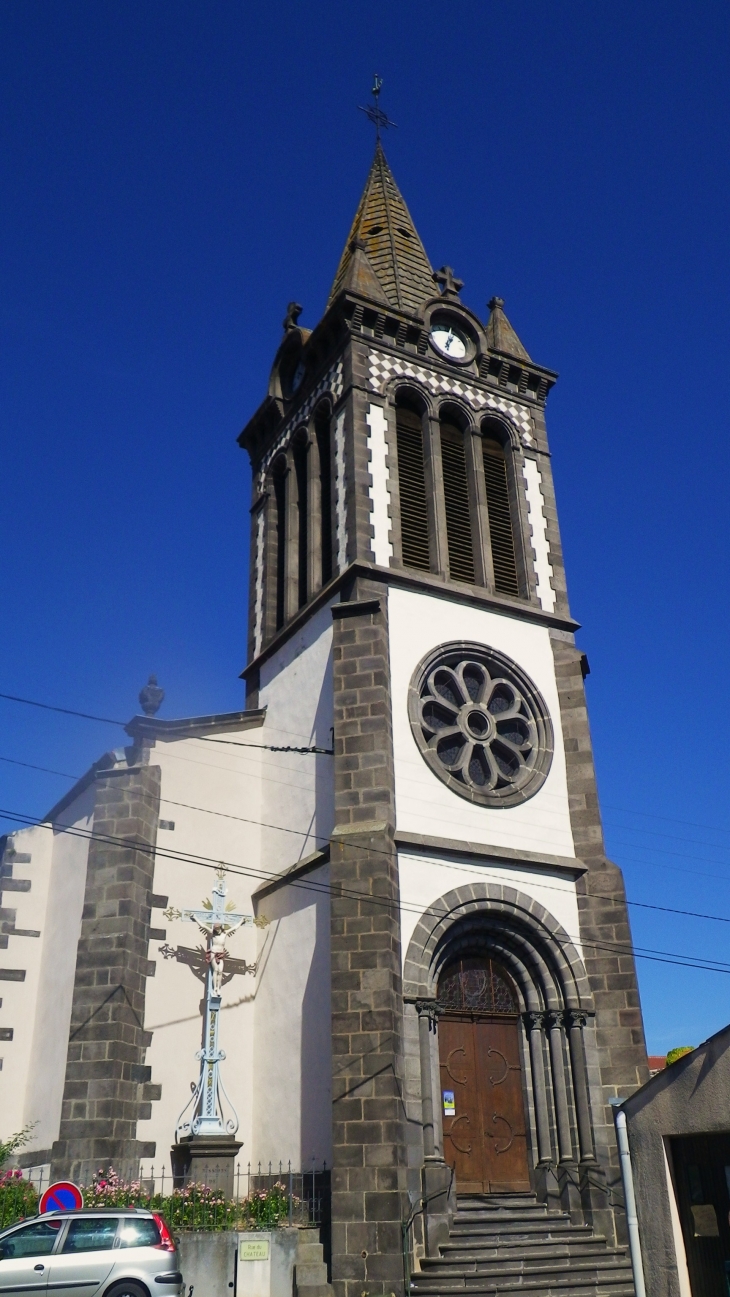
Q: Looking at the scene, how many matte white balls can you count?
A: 0